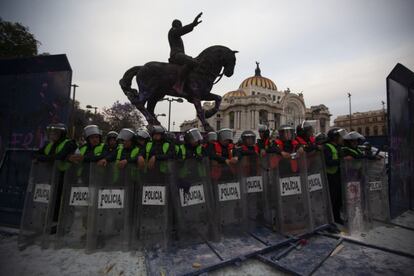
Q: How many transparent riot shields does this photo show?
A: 11